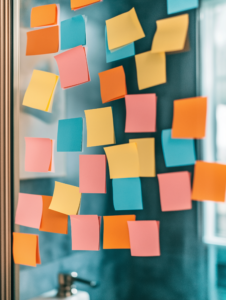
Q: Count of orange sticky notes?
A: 9